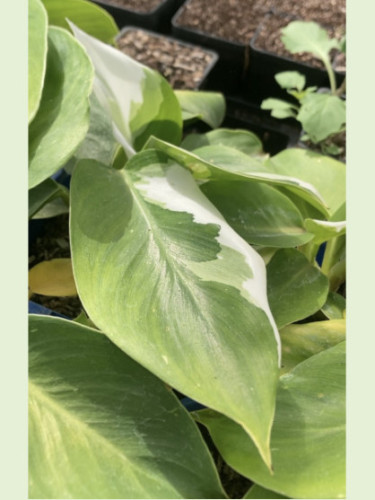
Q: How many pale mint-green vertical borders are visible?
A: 2